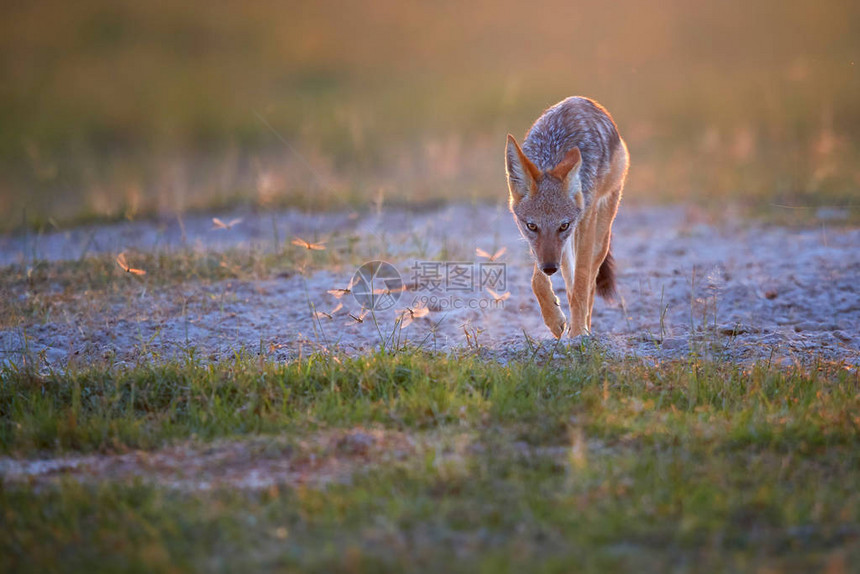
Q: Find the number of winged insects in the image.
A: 10